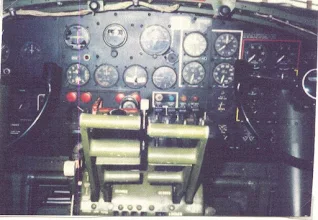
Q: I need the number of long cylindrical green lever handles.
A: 6